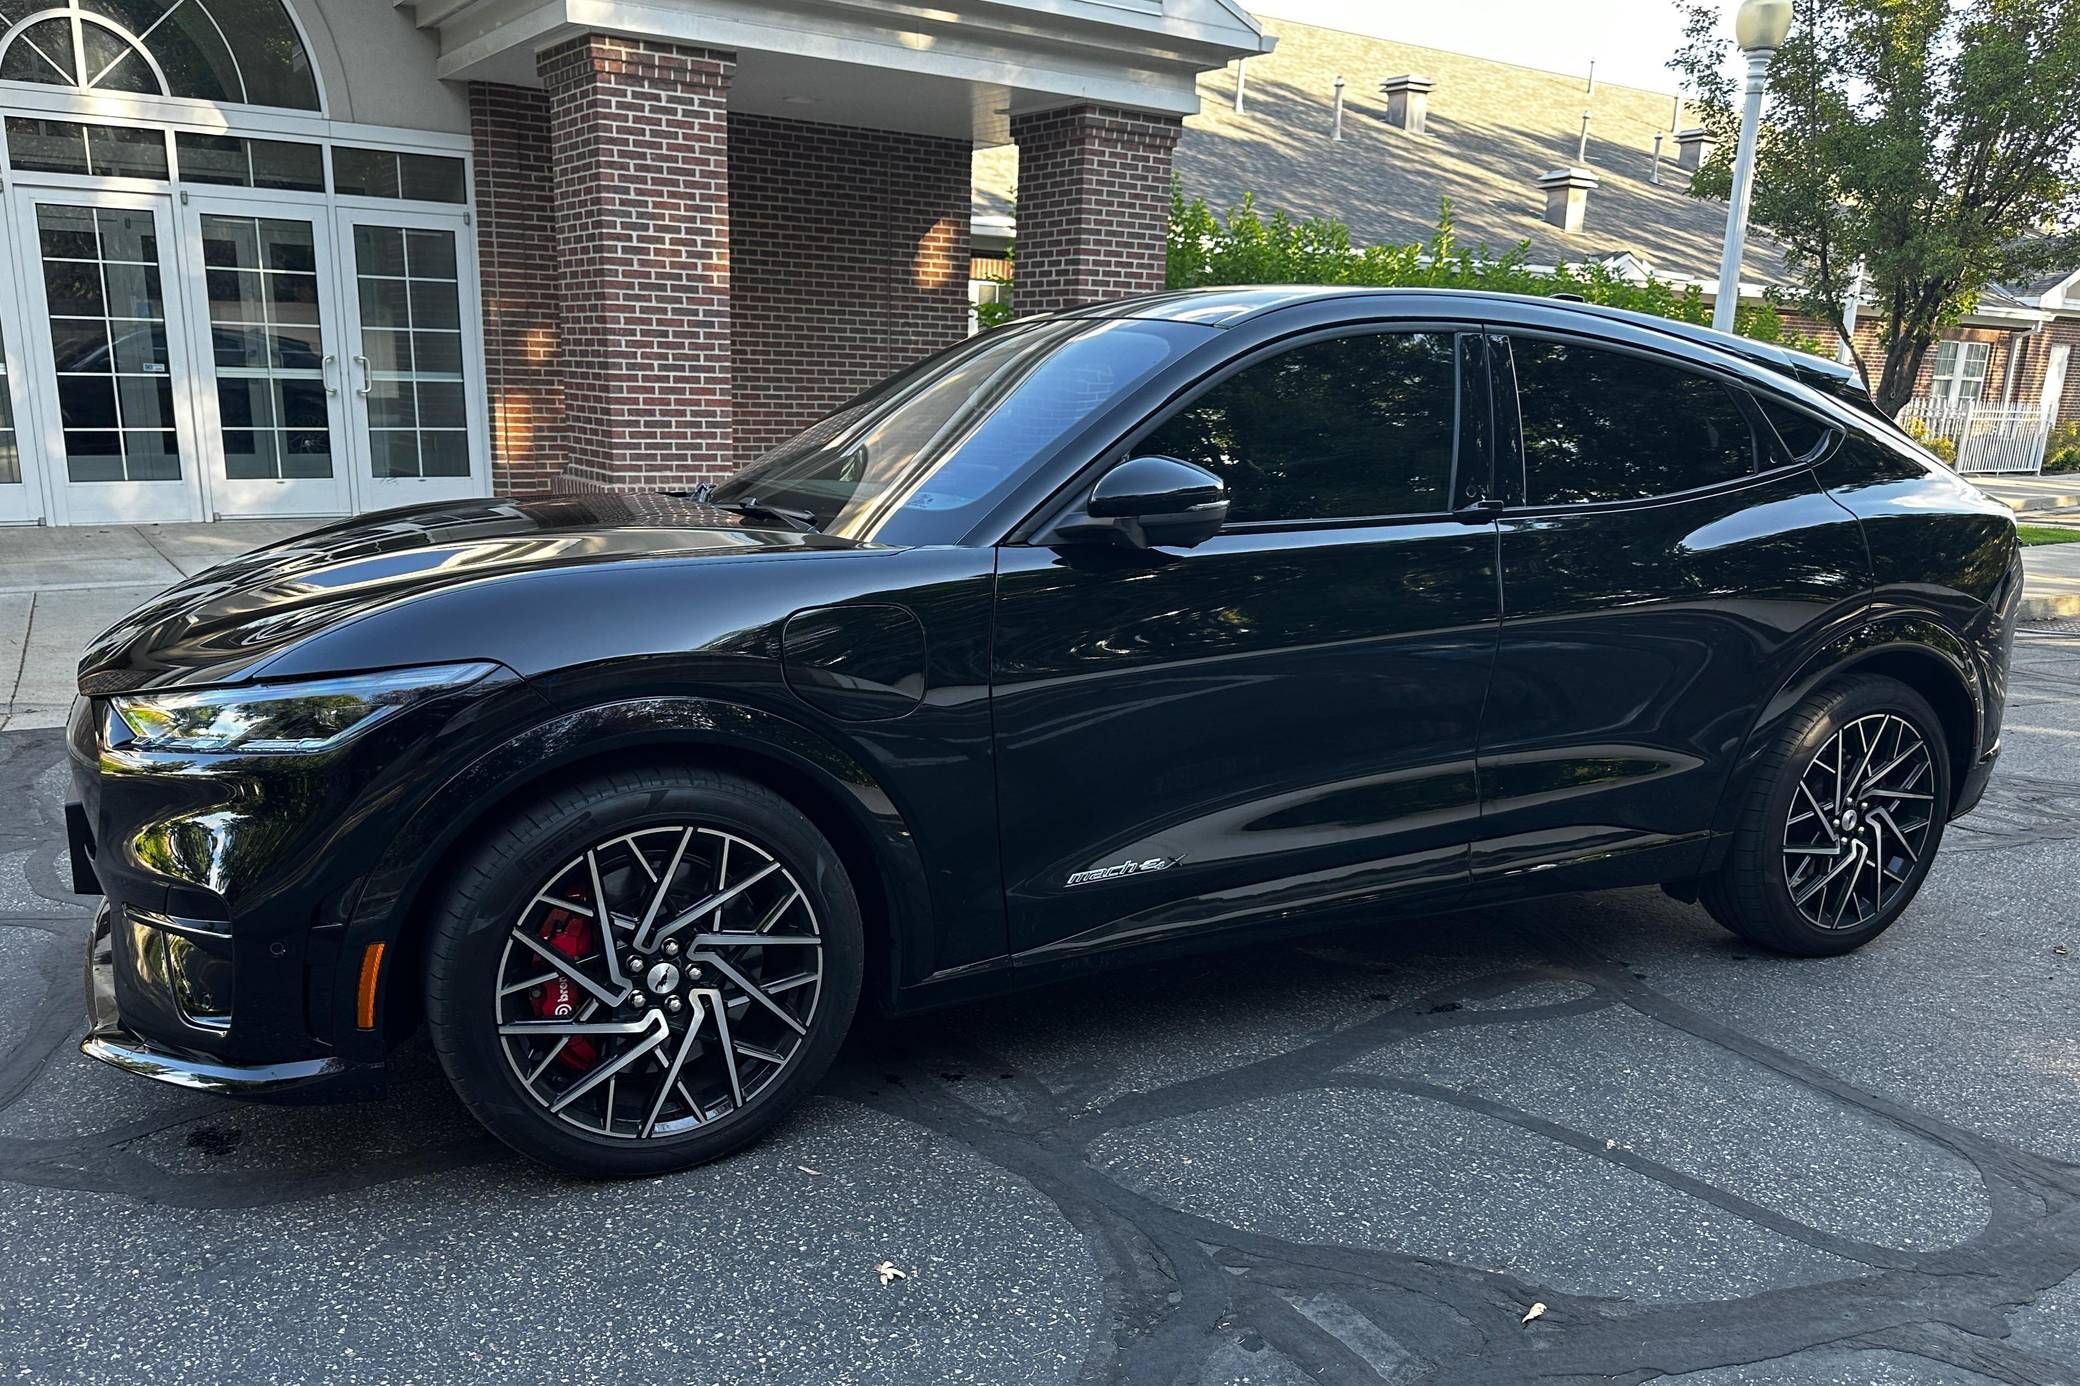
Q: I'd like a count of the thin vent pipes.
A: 6